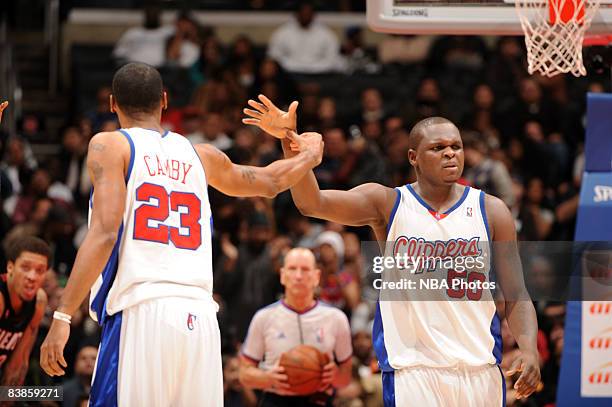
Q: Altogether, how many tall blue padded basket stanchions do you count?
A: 1